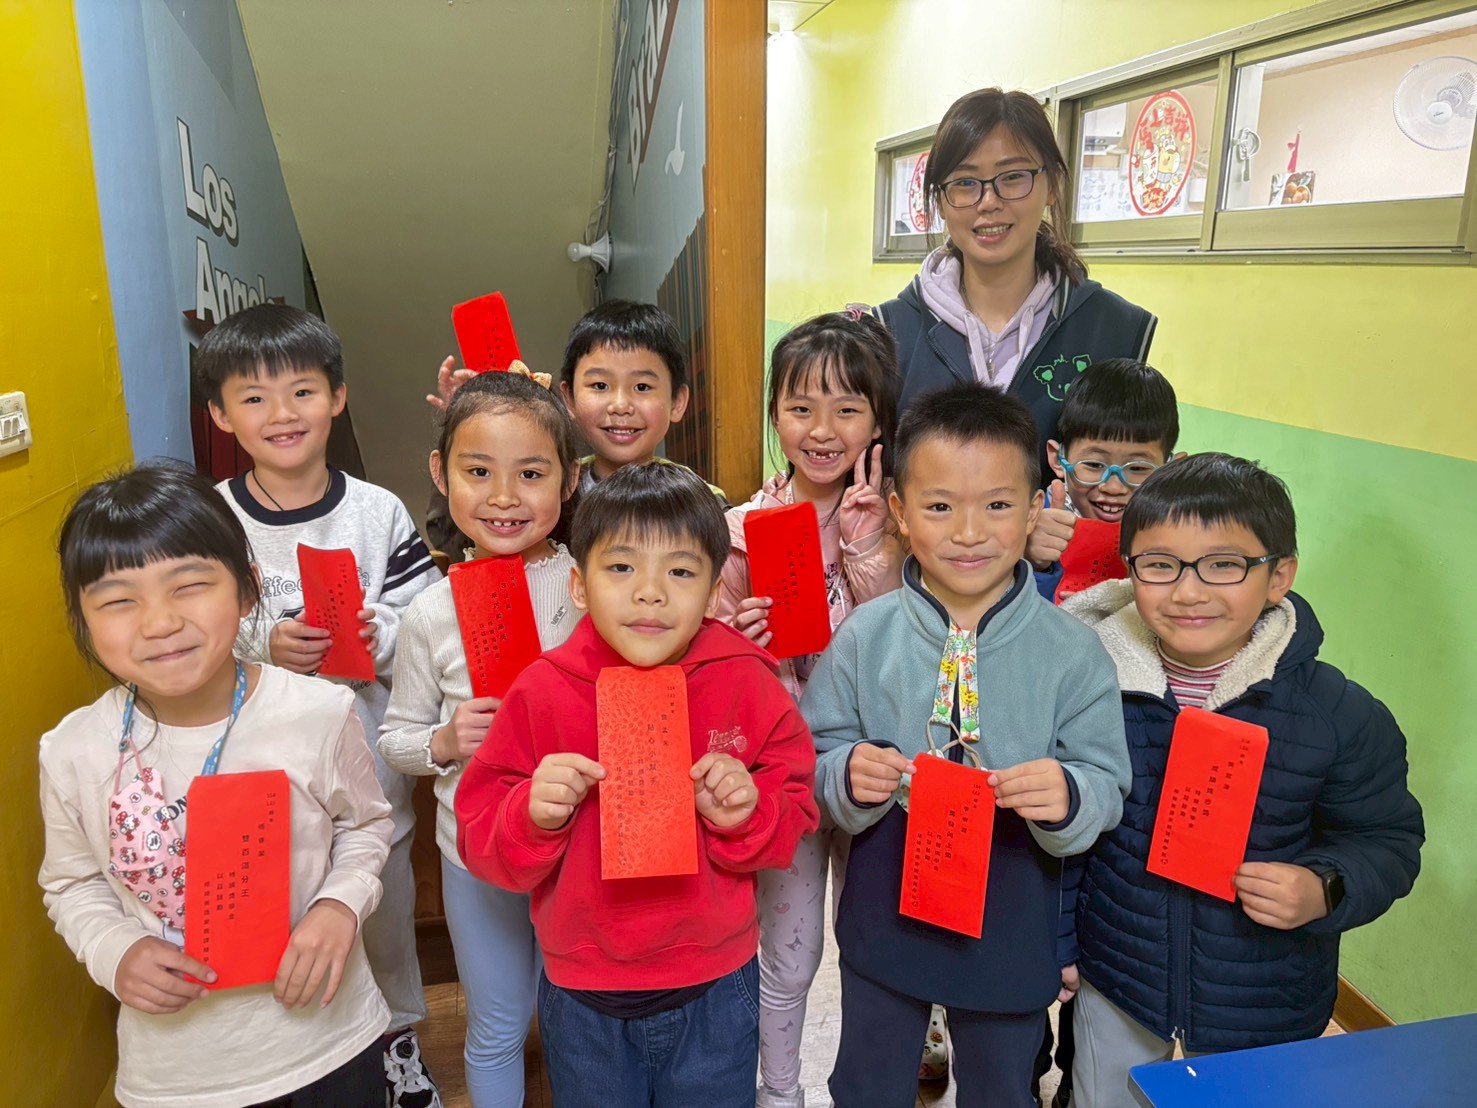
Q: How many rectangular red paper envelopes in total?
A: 9